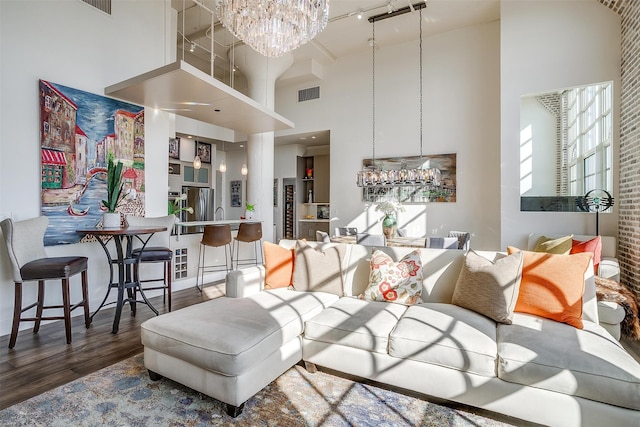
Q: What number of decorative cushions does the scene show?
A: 7